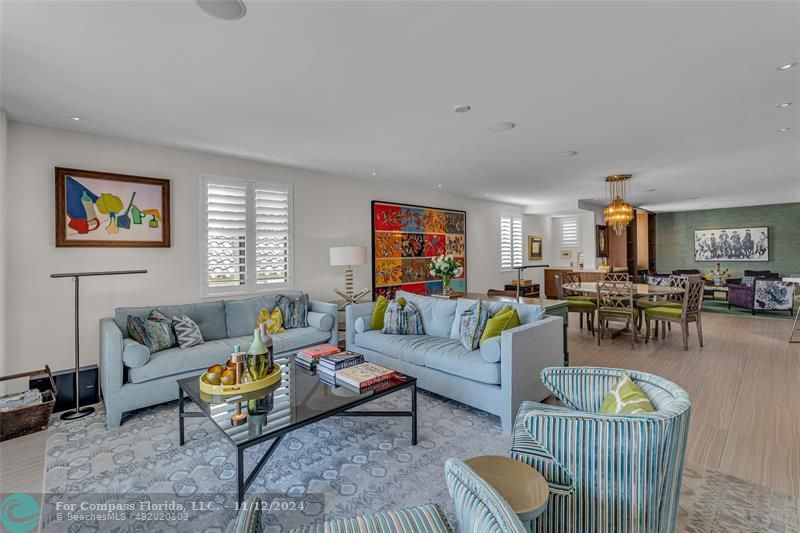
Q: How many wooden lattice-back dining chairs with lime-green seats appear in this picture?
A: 6